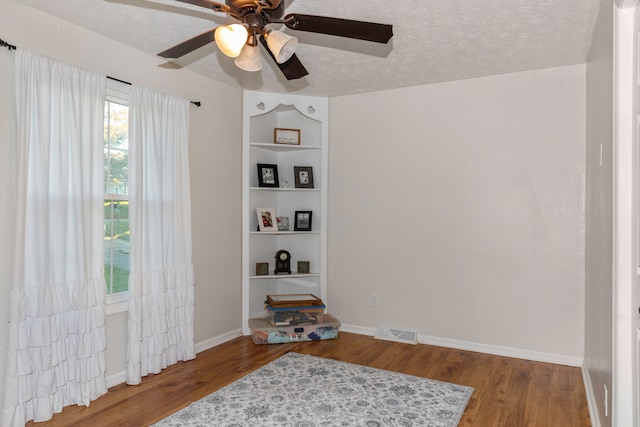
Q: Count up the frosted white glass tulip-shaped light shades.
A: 3